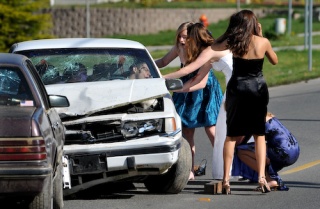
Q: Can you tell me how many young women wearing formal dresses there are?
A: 4